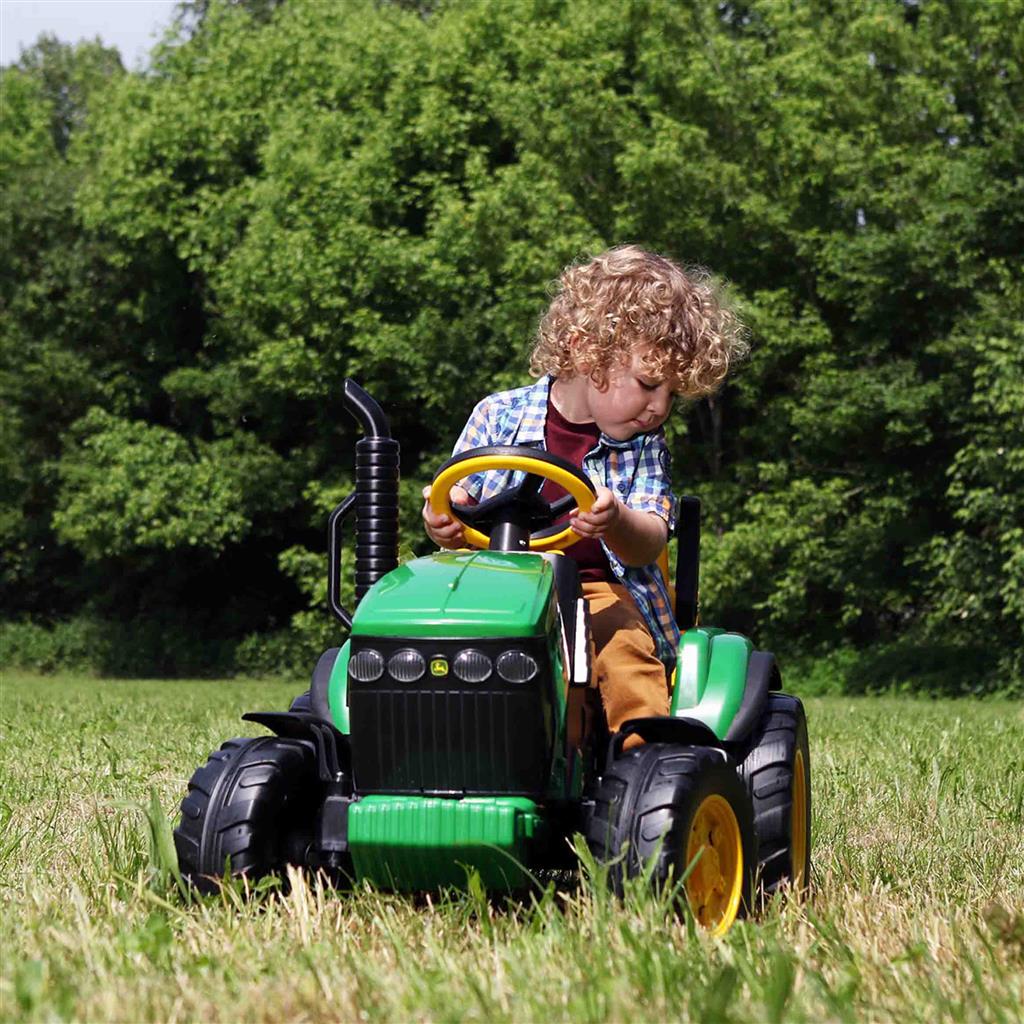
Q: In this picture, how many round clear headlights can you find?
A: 4